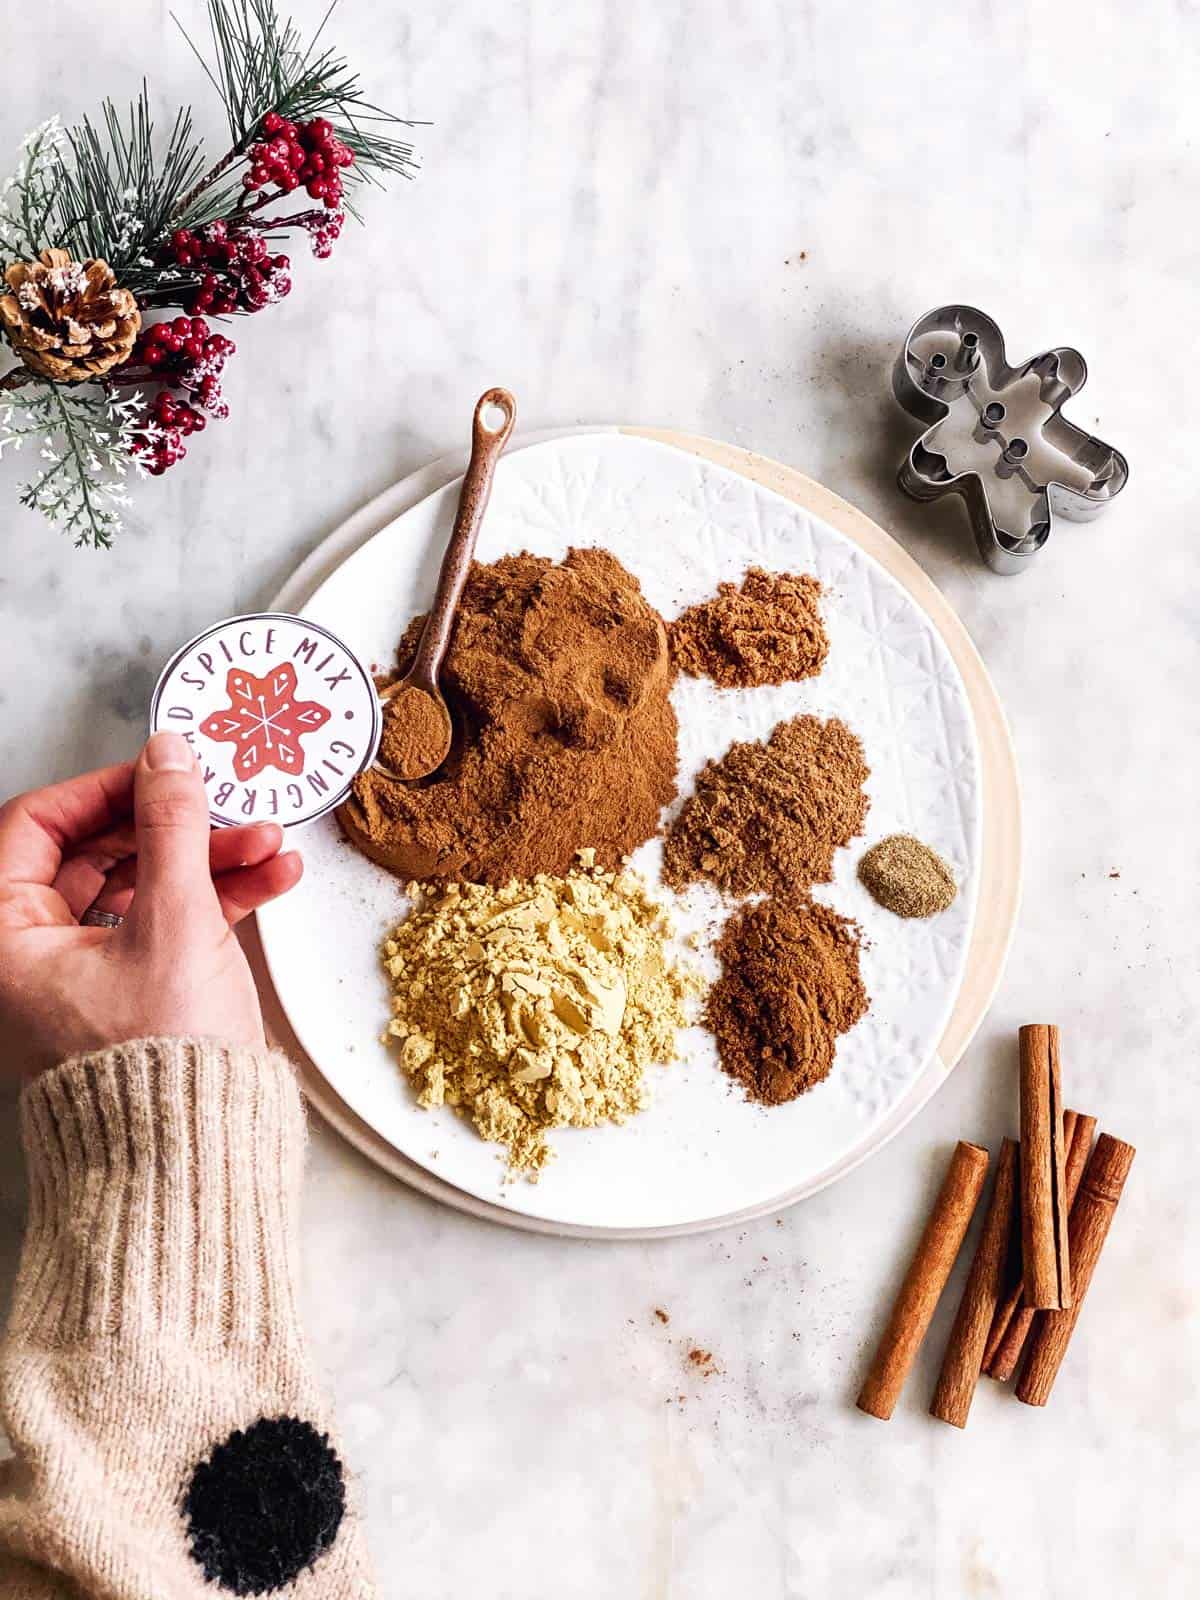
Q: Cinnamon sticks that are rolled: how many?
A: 5